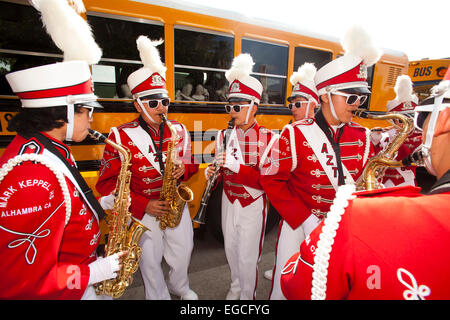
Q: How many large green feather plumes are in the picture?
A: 0